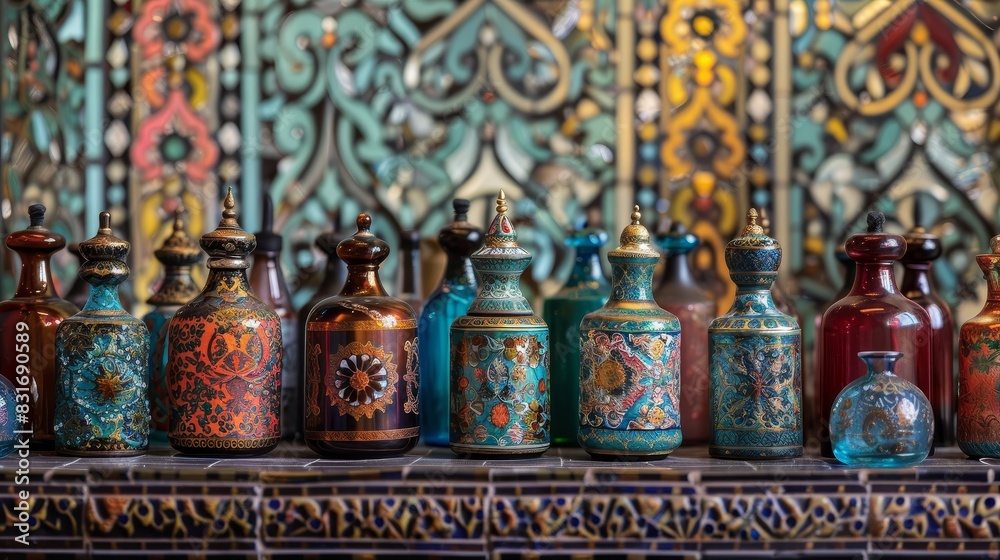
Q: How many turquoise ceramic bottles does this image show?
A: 4